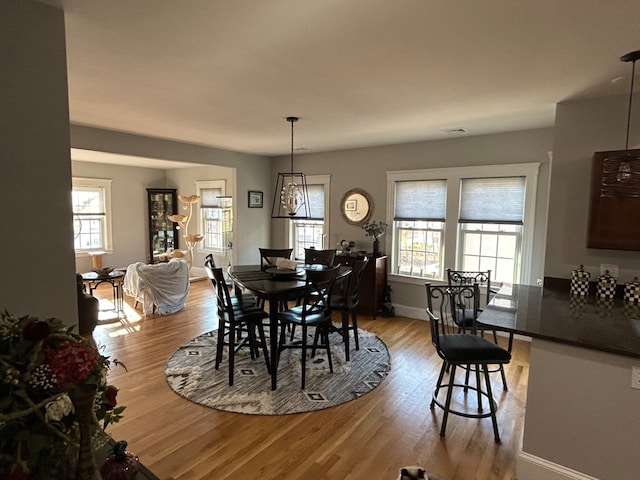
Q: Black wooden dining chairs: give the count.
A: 6